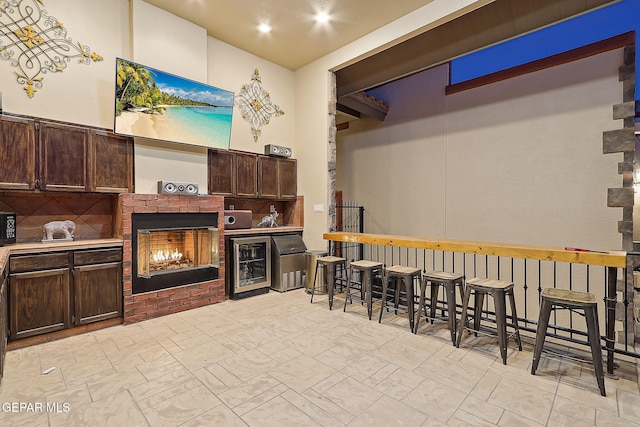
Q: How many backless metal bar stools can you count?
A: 6